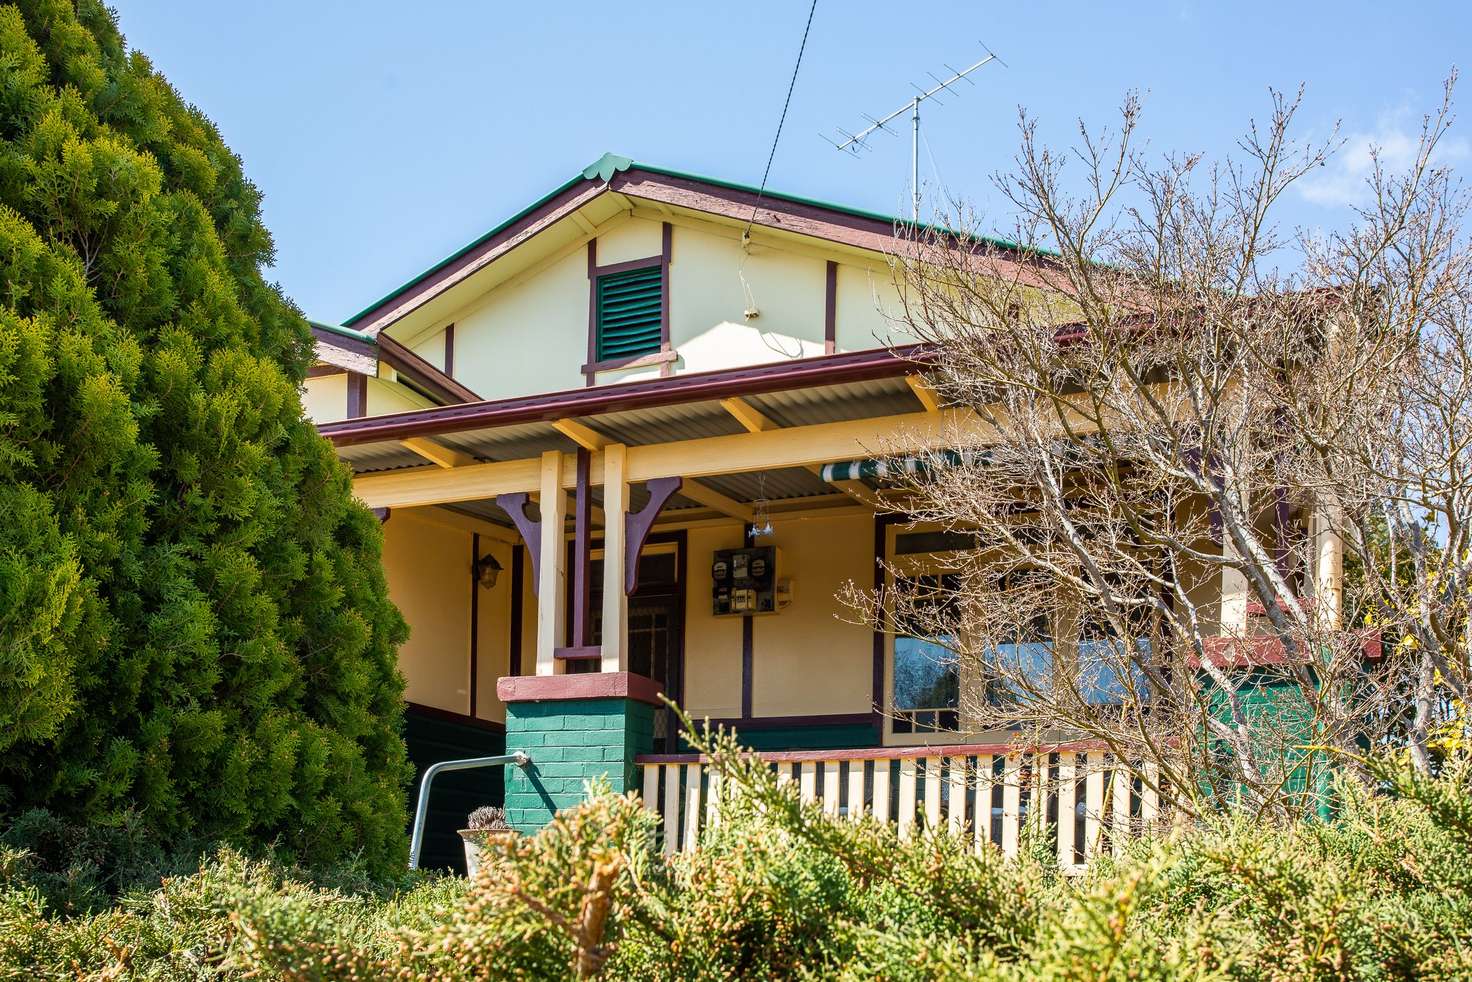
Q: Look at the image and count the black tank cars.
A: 0